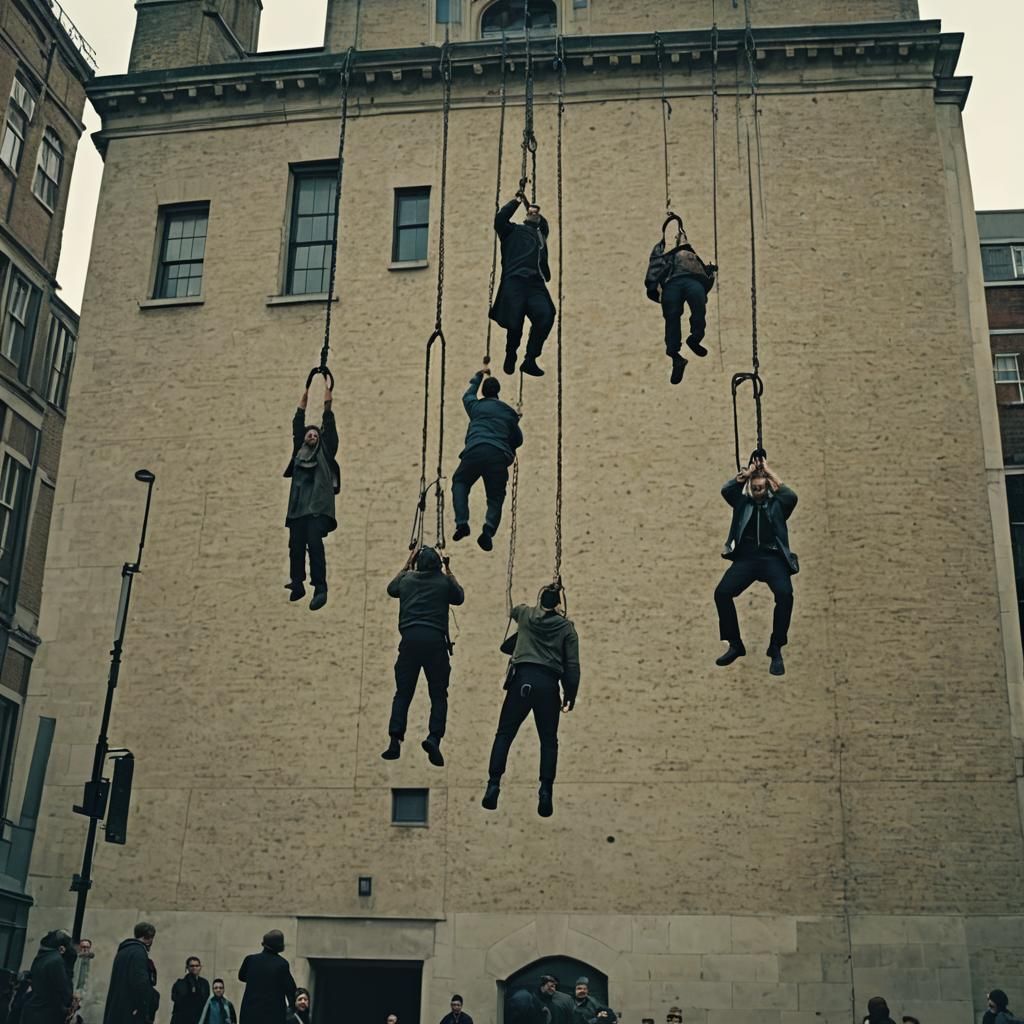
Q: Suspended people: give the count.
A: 7